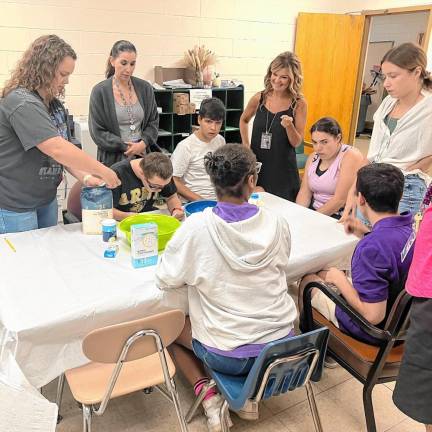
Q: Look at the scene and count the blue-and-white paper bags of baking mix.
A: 1